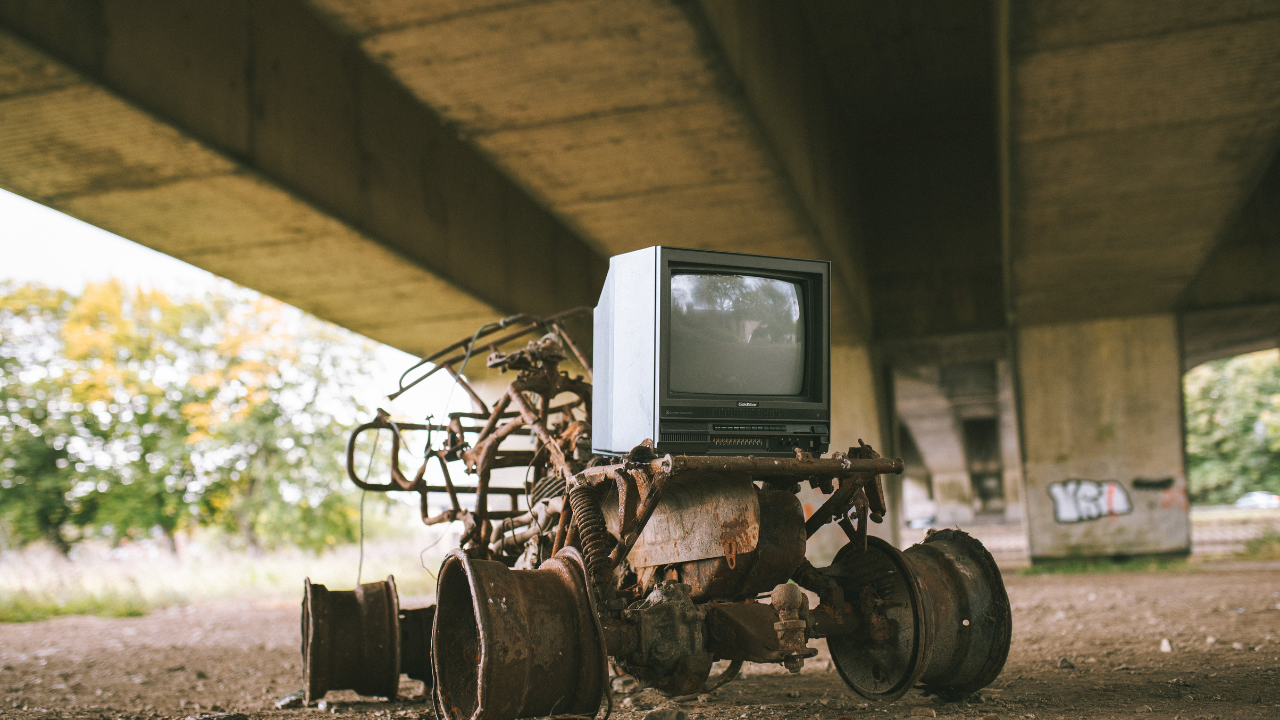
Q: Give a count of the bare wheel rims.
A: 4